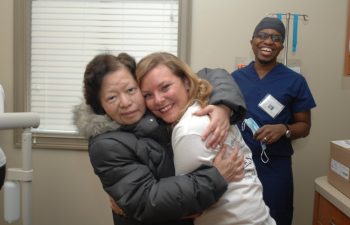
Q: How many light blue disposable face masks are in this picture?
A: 1